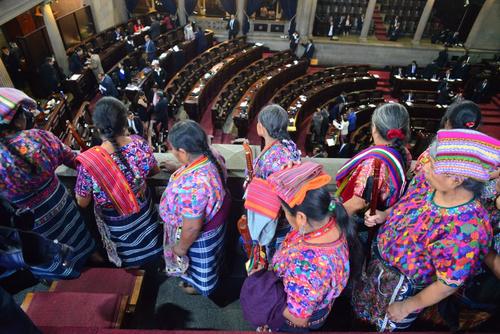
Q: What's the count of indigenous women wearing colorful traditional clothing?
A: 8